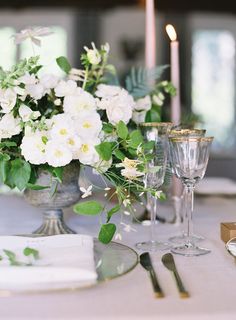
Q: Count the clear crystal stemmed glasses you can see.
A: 3